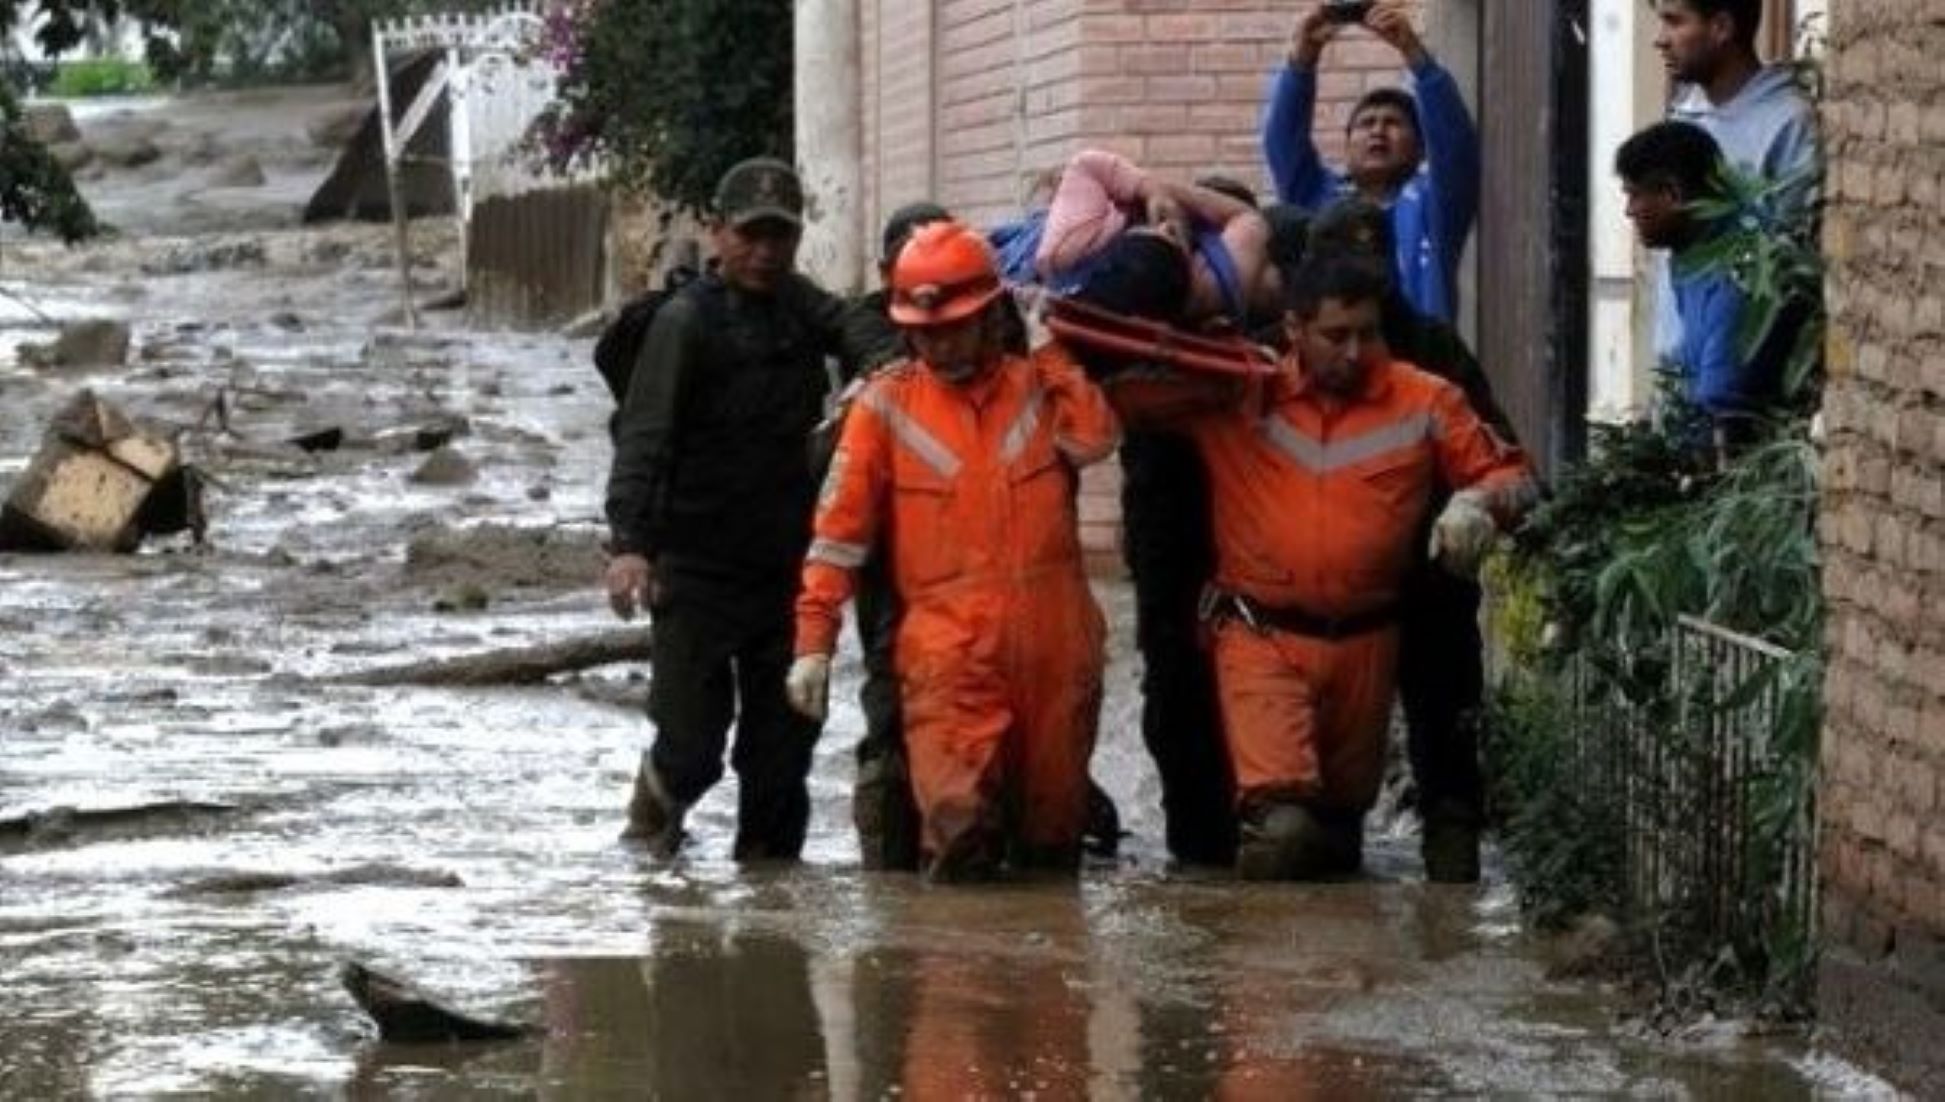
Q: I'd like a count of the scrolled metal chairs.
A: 0